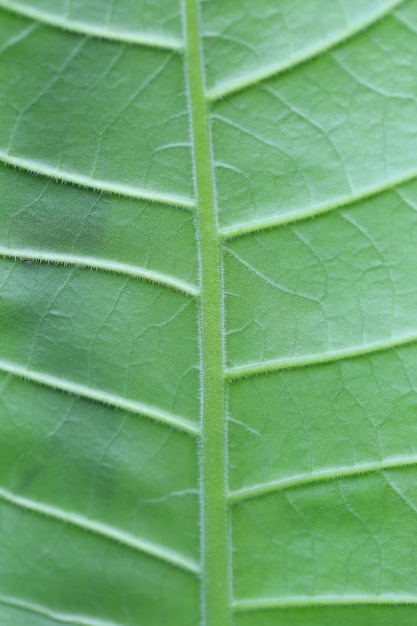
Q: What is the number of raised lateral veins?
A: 11